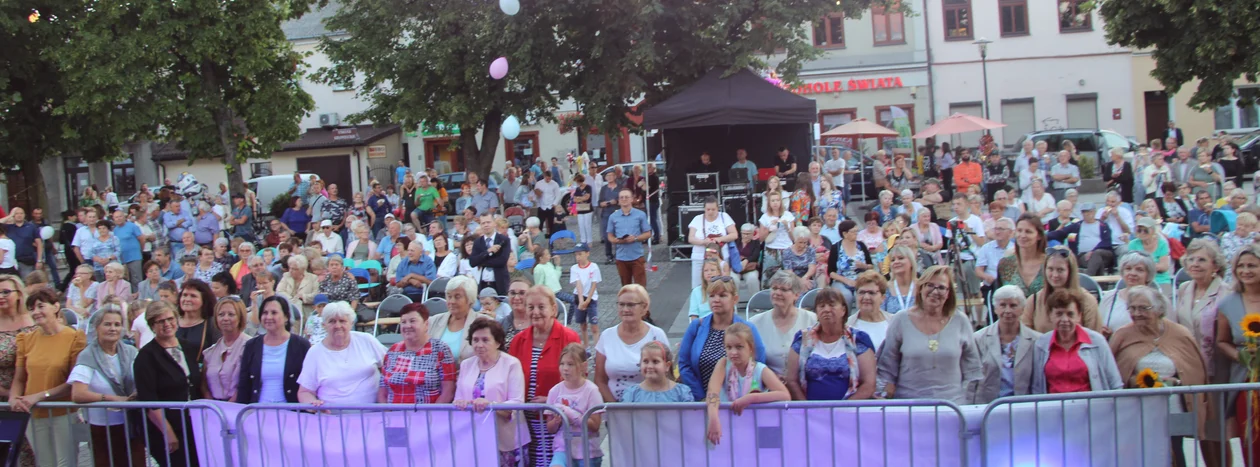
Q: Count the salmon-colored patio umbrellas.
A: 2